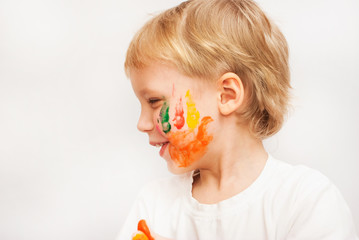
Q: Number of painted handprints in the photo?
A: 1